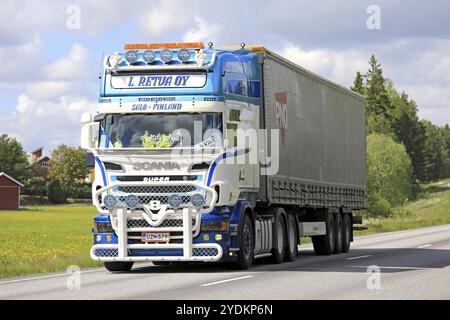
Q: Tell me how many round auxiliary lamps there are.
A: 8